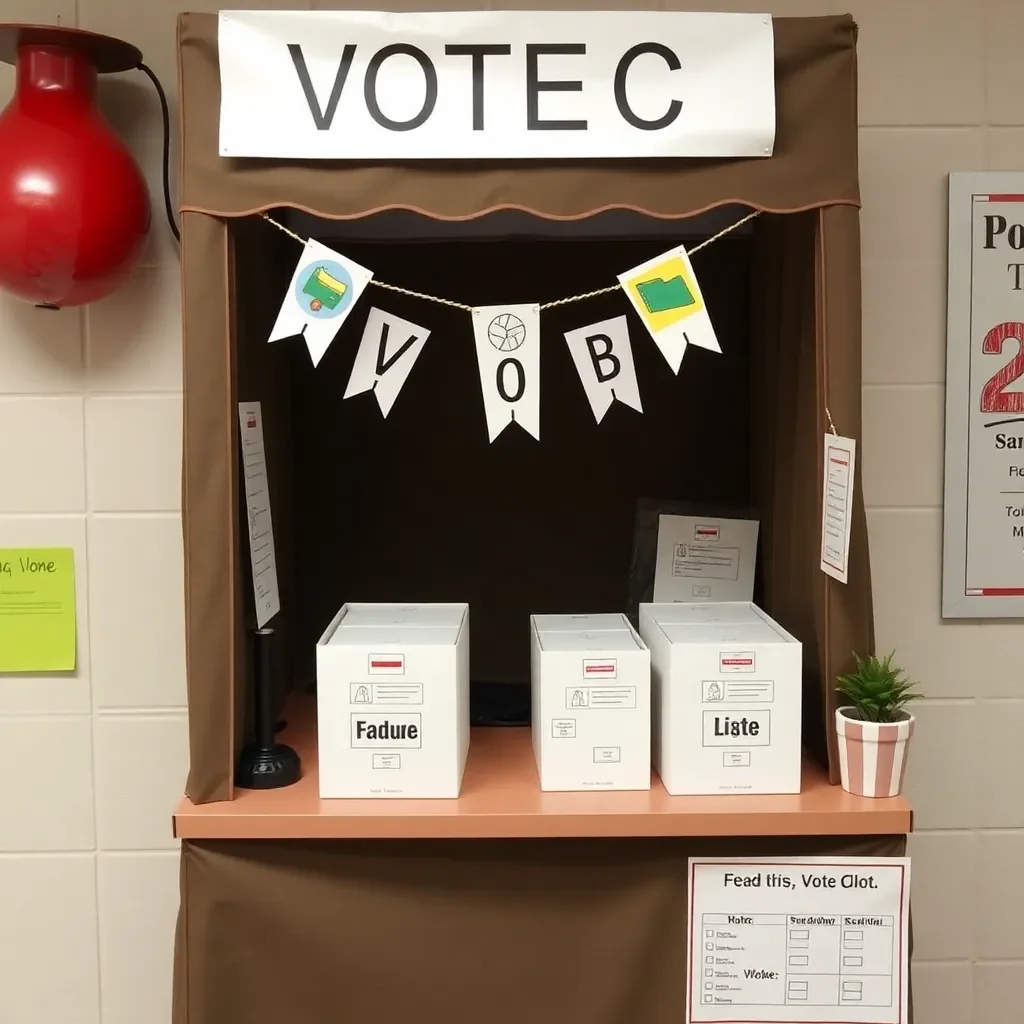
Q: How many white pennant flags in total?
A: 5